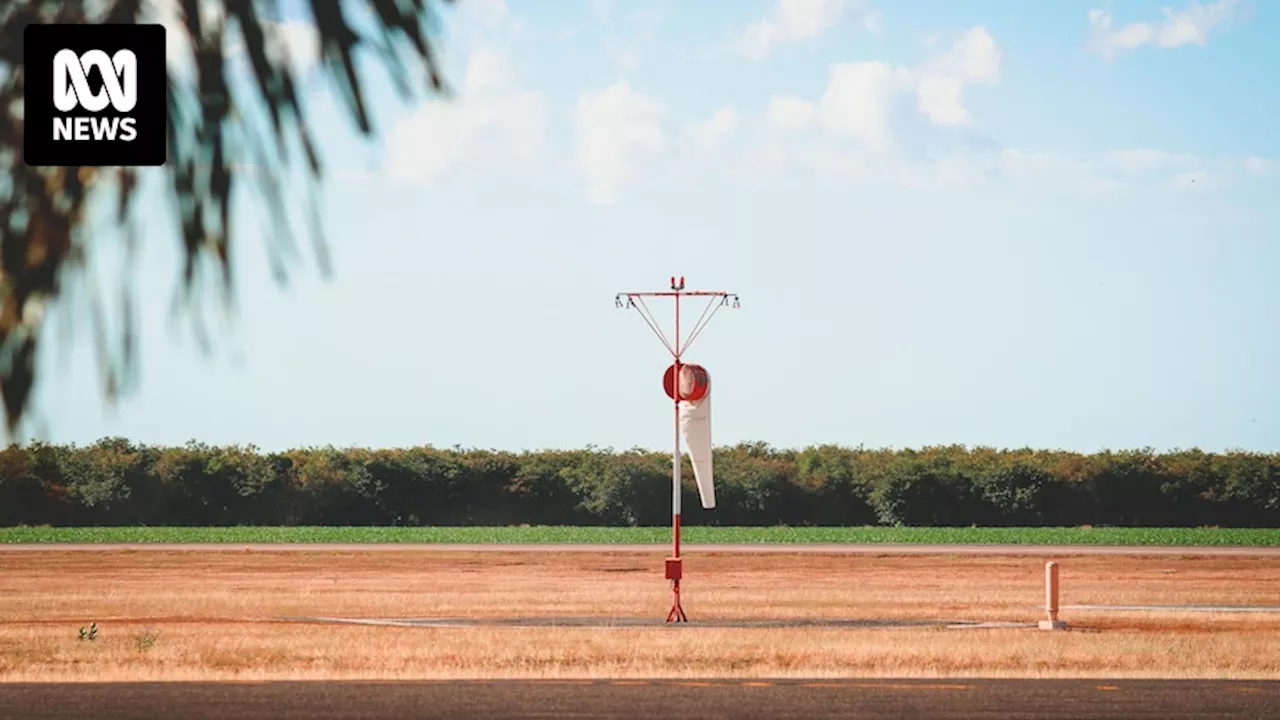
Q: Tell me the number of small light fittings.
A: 6